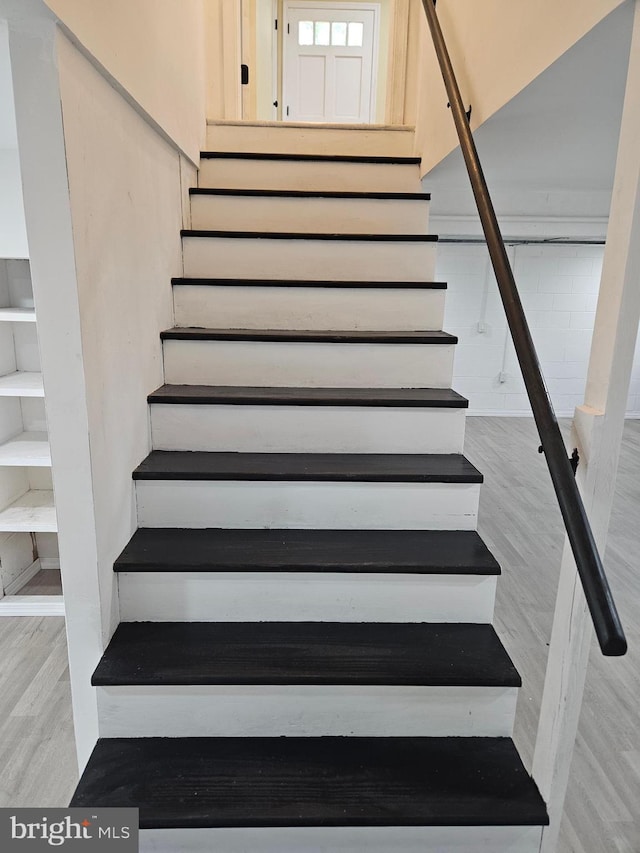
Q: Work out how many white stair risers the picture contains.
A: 11